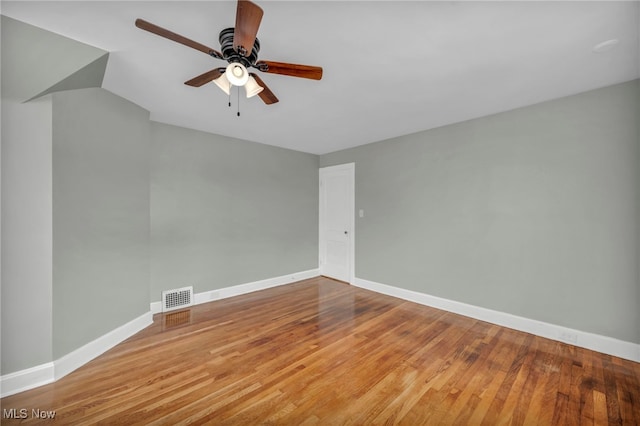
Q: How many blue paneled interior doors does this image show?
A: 0